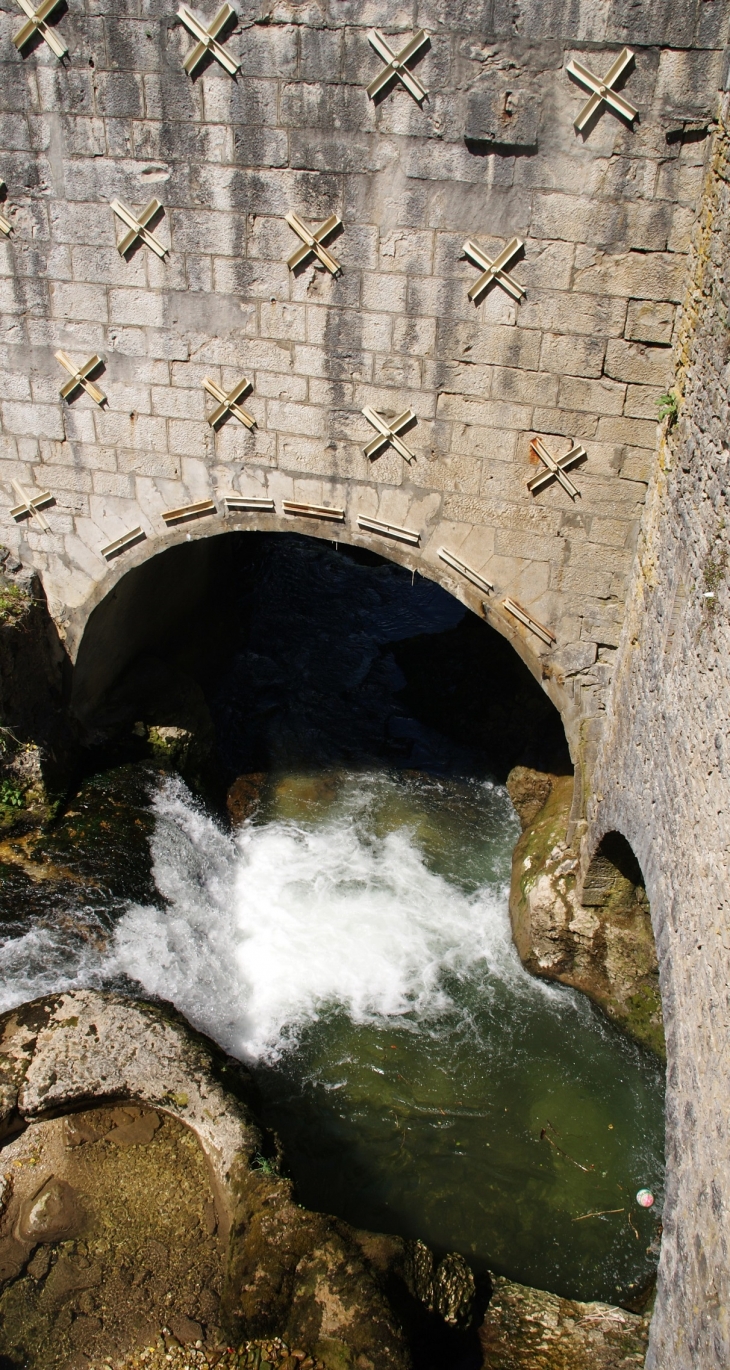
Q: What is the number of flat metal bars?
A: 7